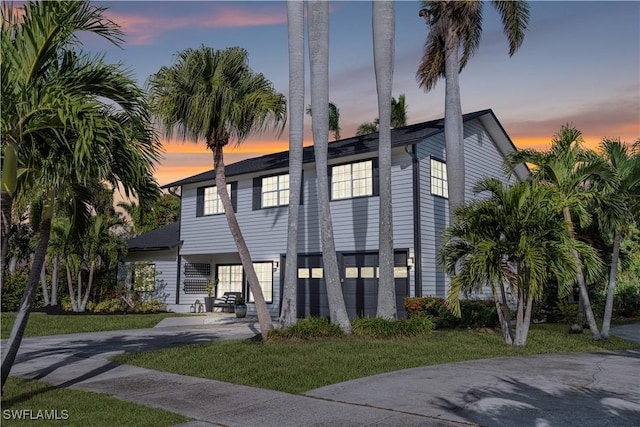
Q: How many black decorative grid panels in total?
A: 2